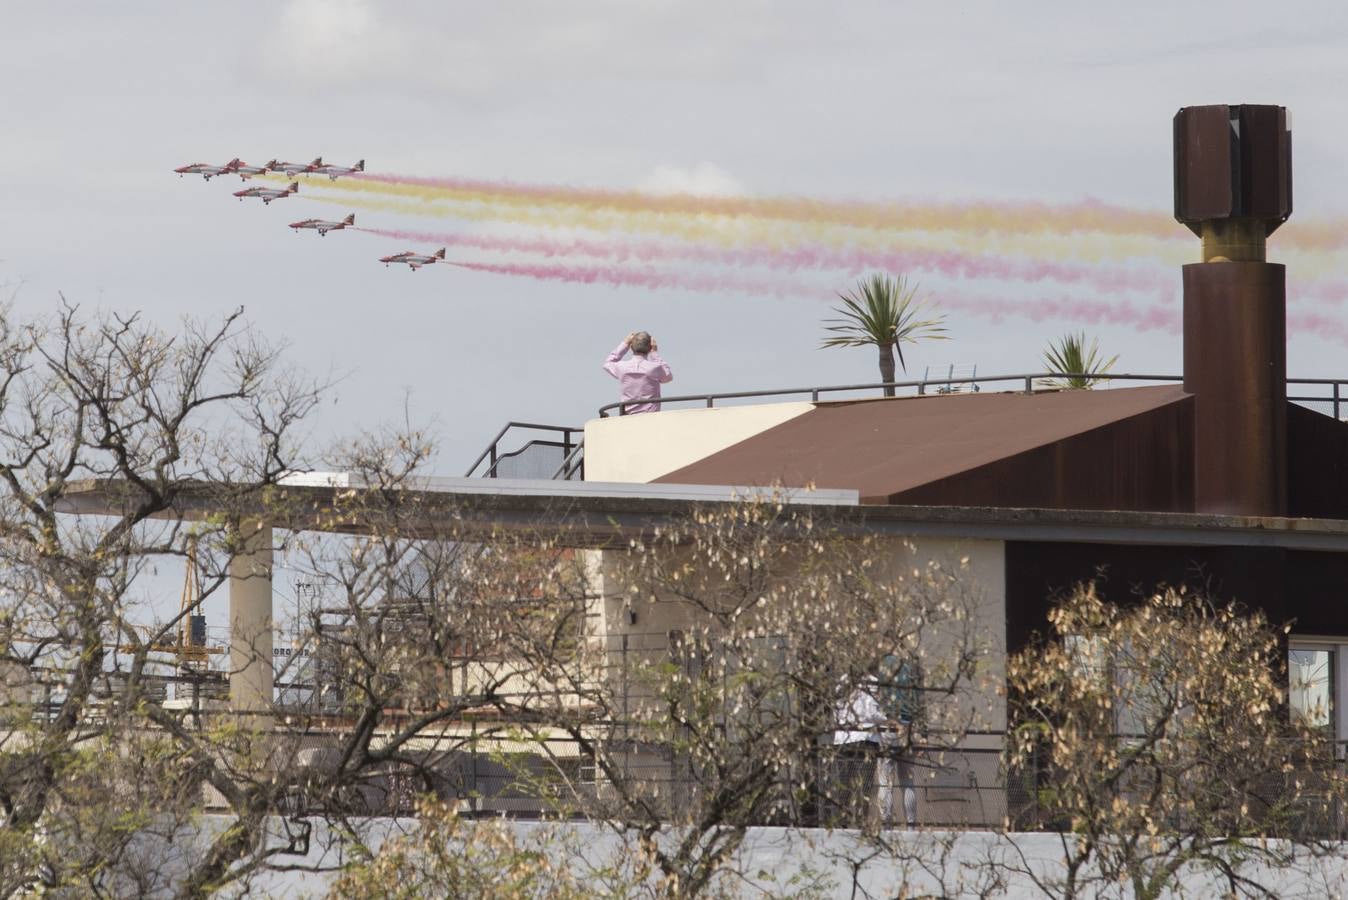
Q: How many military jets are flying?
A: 7